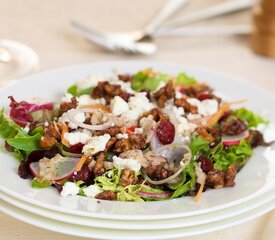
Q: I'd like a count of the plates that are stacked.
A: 3